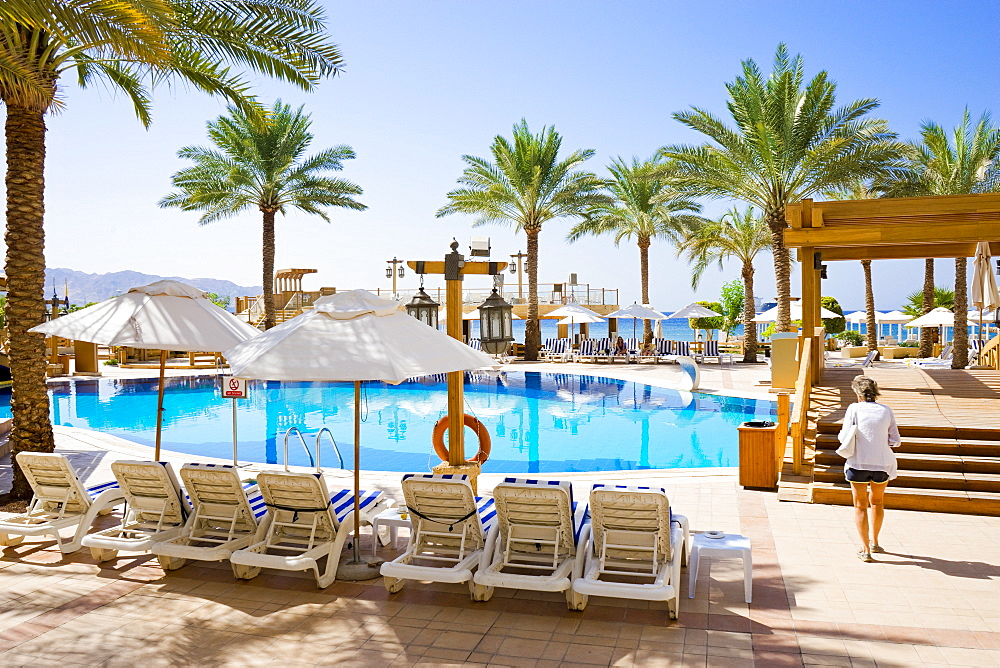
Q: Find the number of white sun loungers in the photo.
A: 7